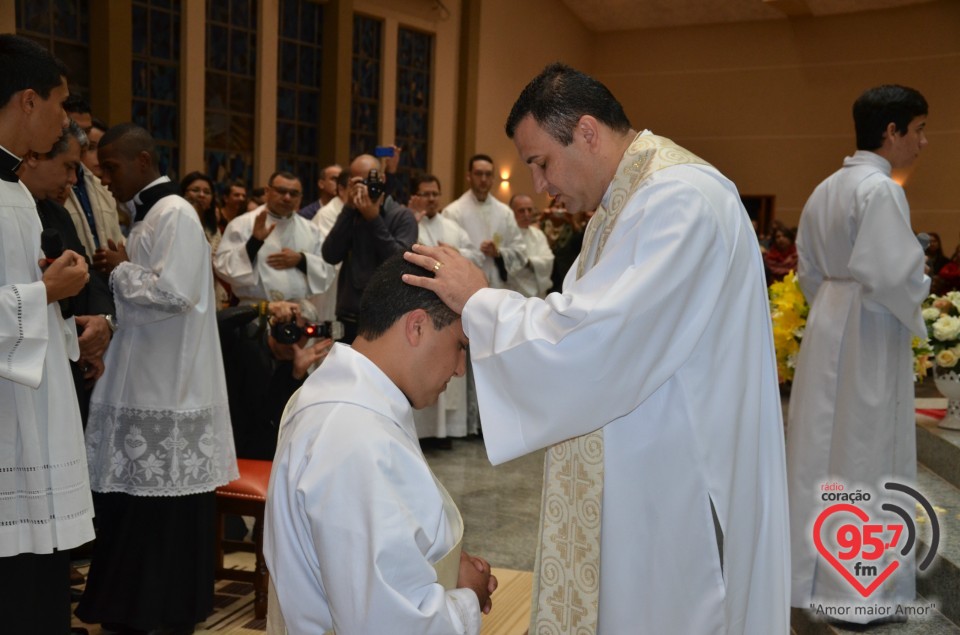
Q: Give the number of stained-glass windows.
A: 6